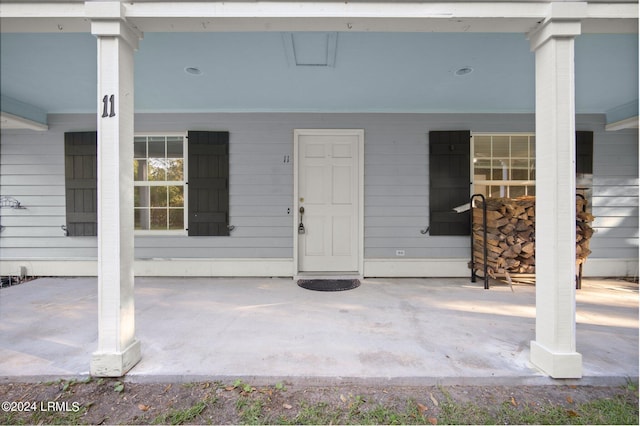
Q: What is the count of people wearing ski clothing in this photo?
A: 0